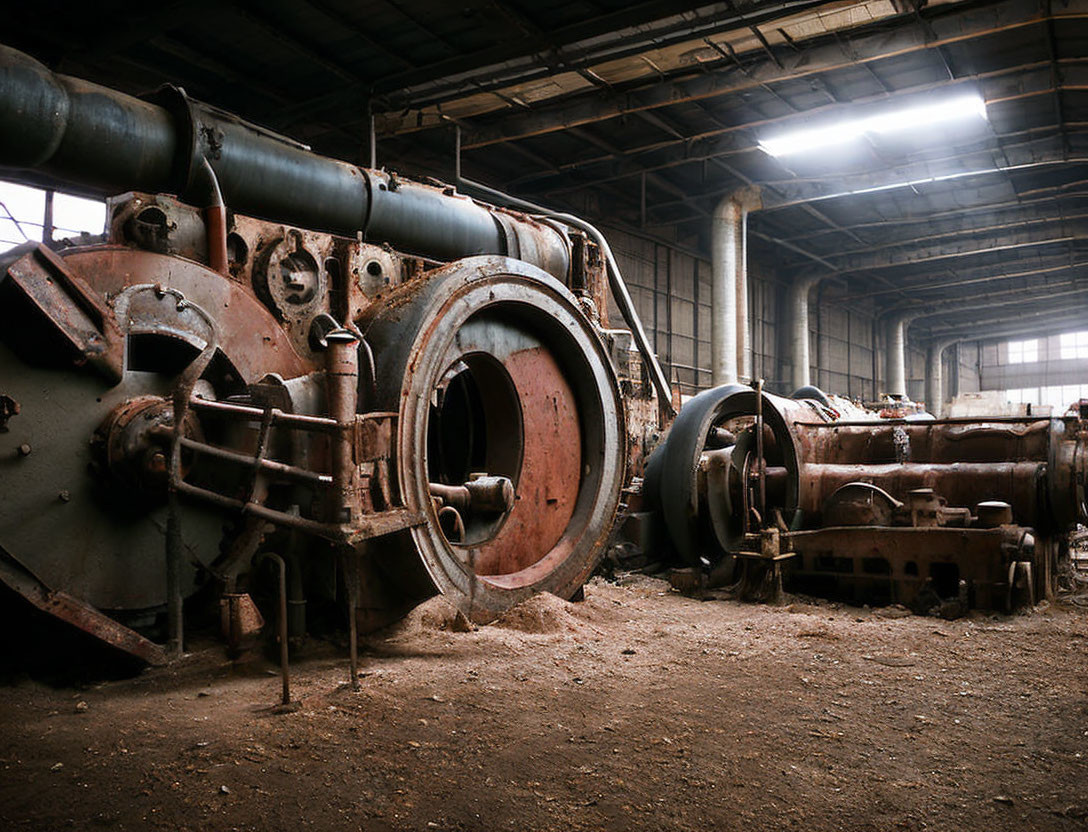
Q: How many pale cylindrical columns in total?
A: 4